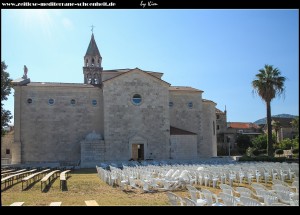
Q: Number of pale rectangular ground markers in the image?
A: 3